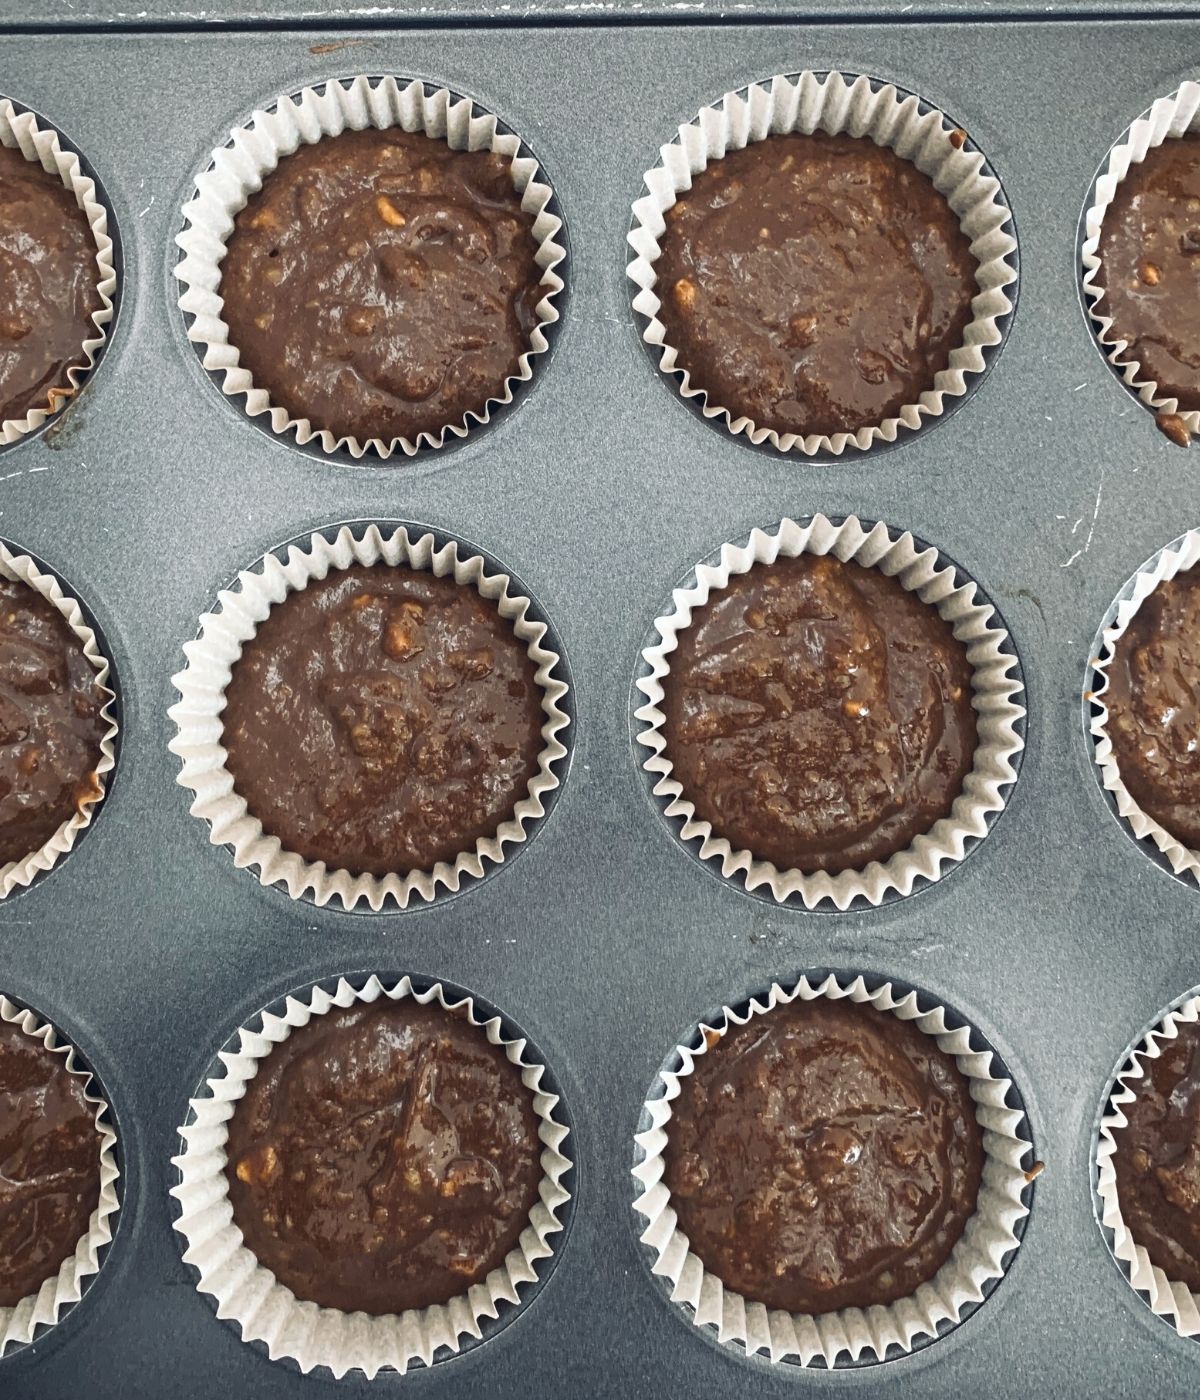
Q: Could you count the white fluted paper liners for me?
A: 12